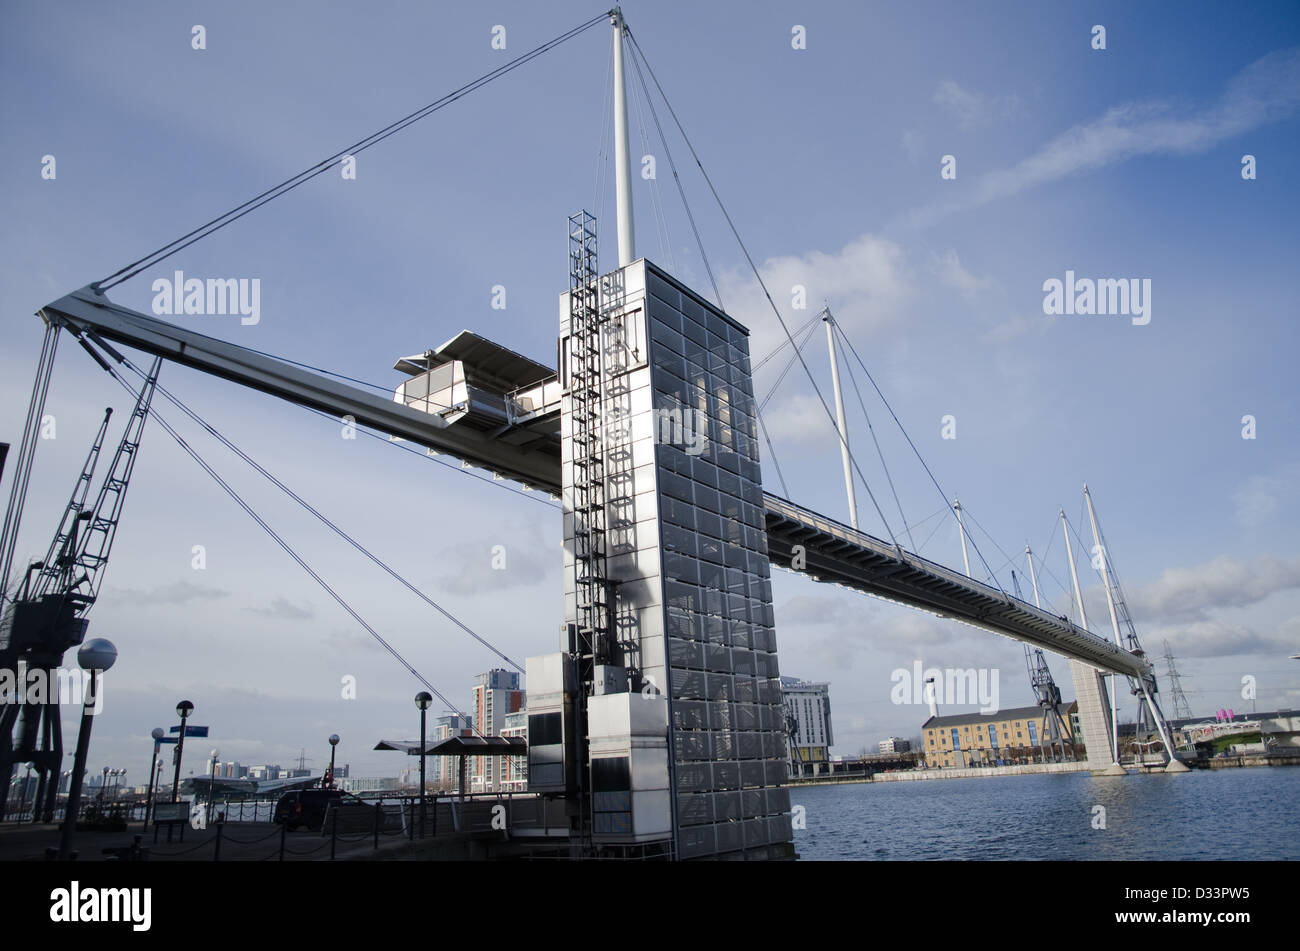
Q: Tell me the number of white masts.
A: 6